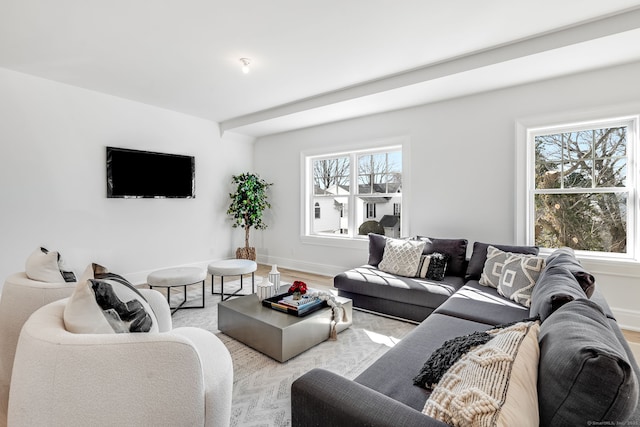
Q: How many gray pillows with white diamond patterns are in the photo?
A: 2